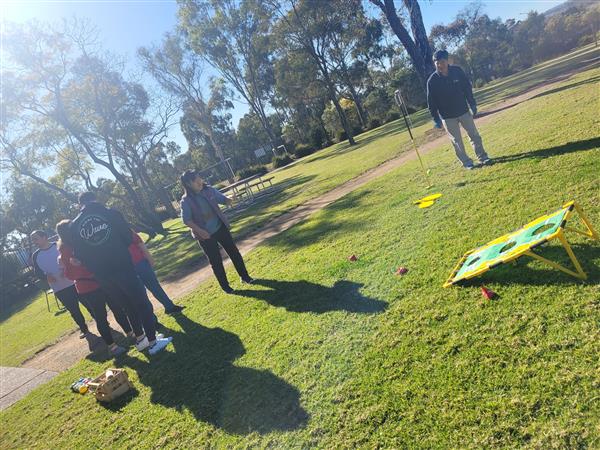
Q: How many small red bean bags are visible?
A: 3